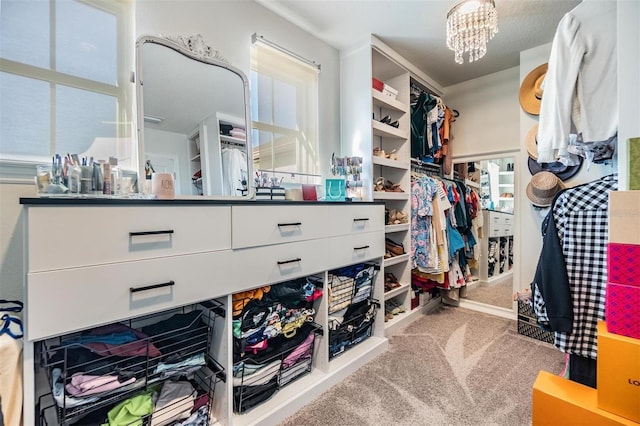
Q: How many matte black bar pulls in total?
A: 6